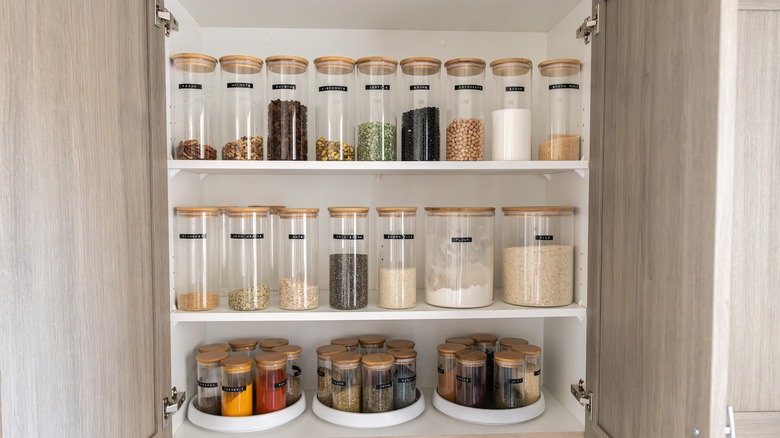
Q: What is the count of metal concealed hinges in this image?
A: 4